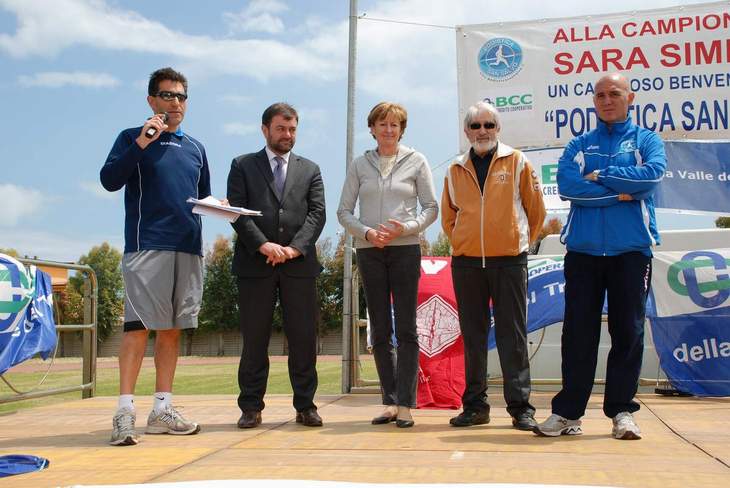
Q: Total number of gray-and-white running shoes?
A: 4